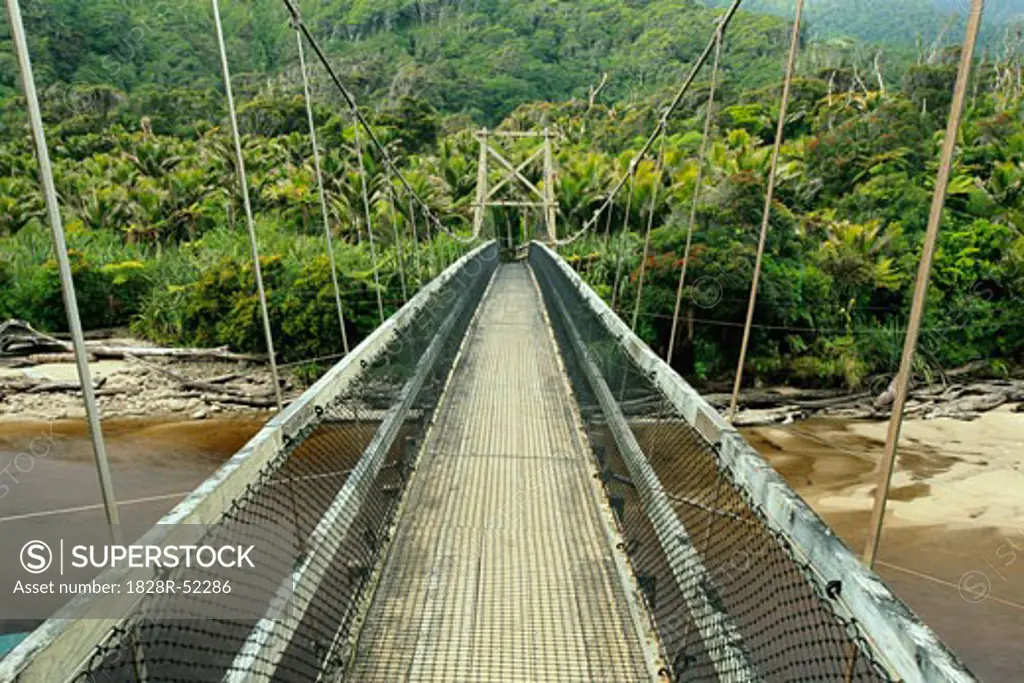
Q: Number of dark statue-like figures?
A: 0